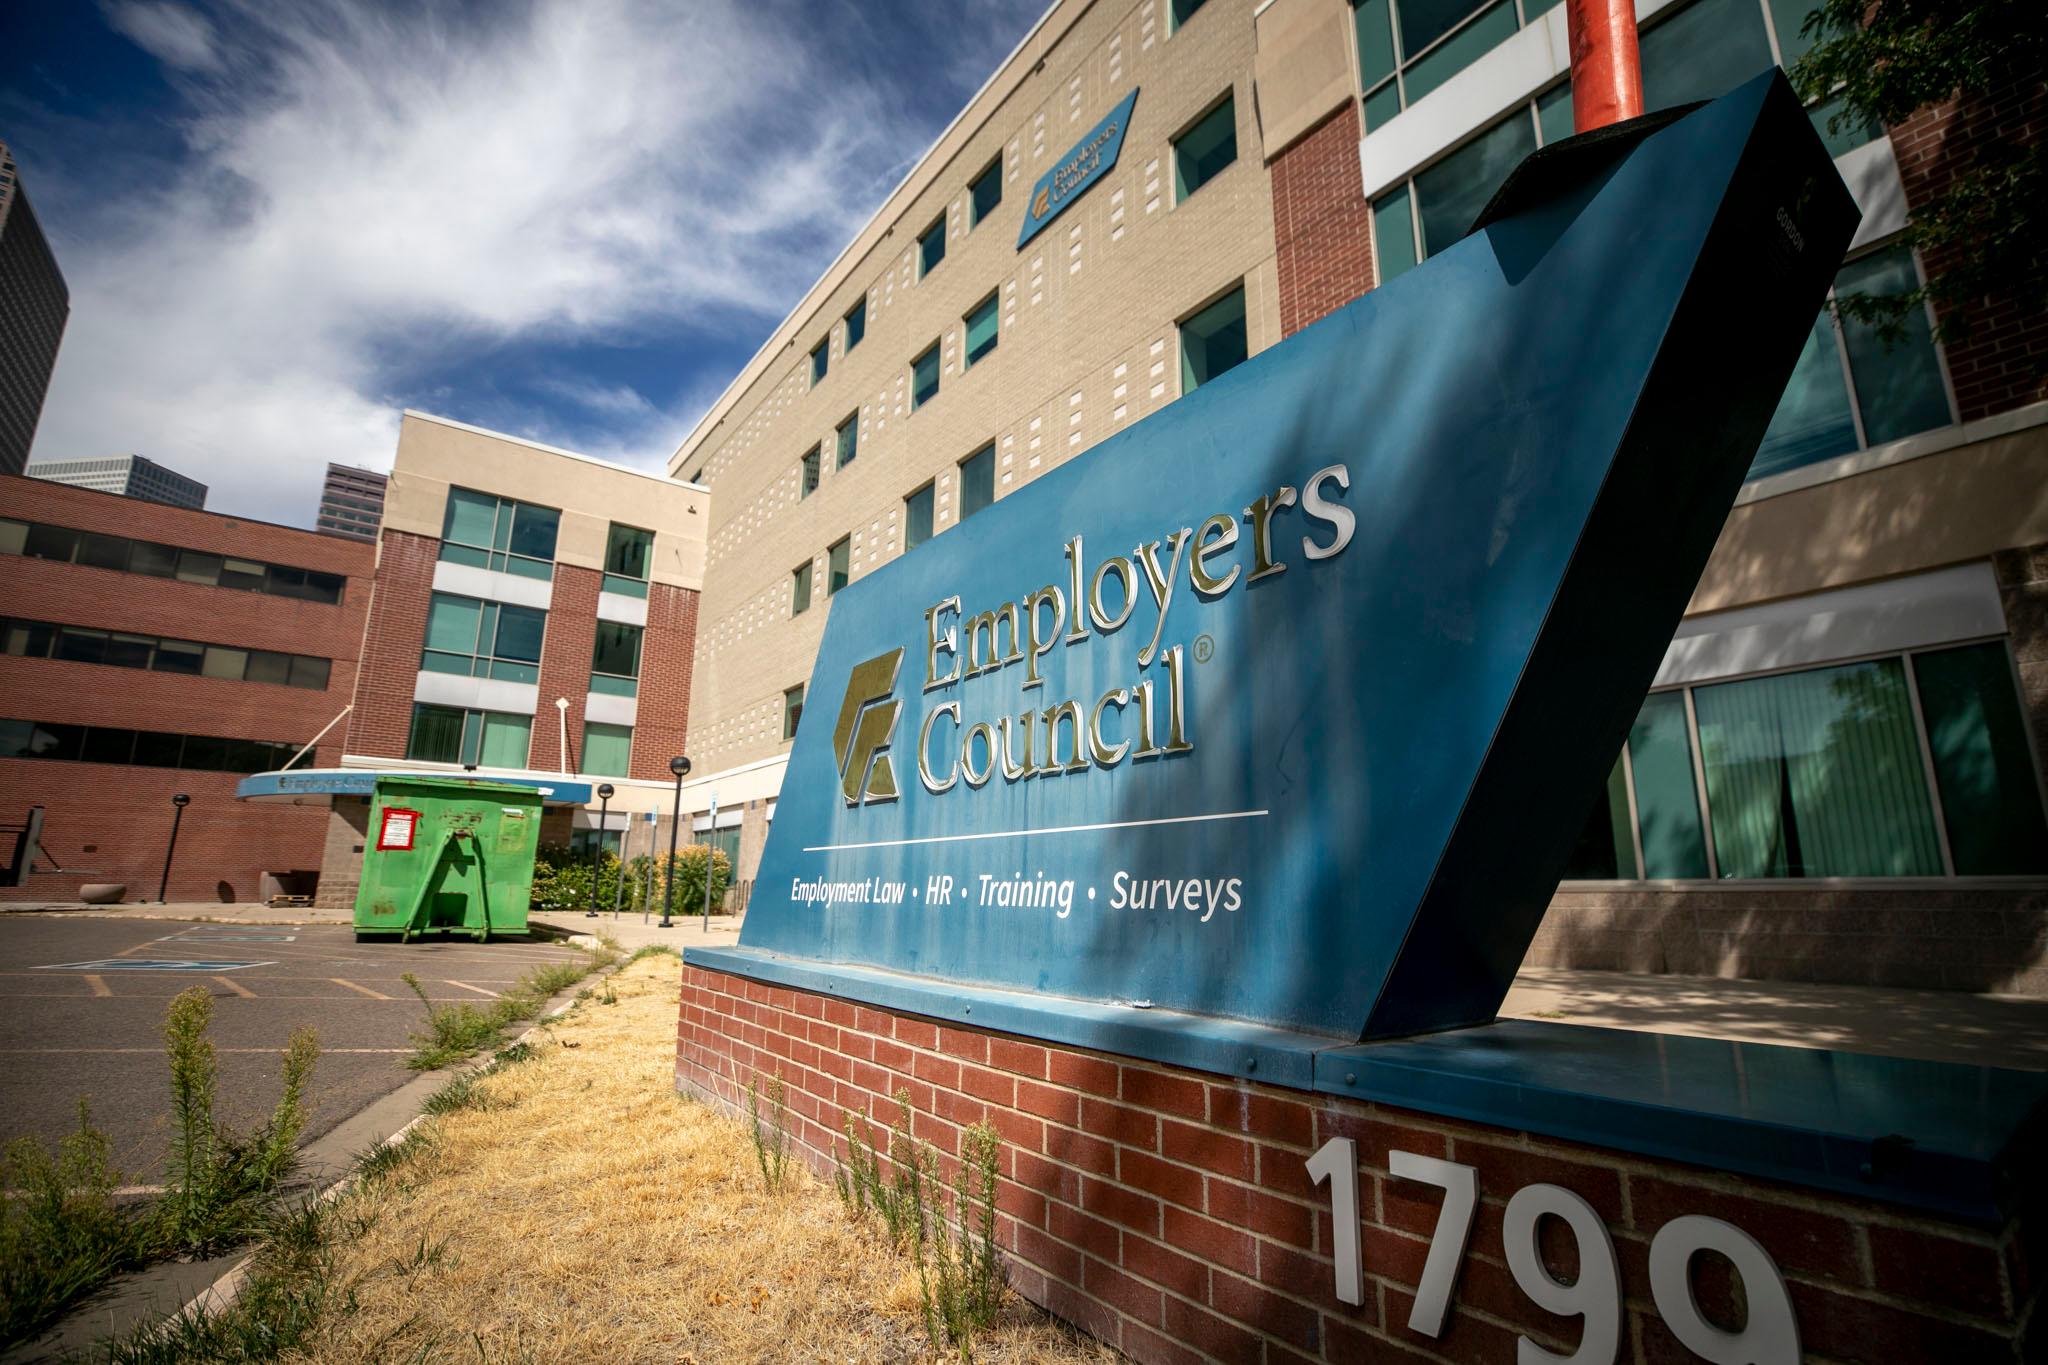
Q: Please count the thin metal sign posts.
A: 3